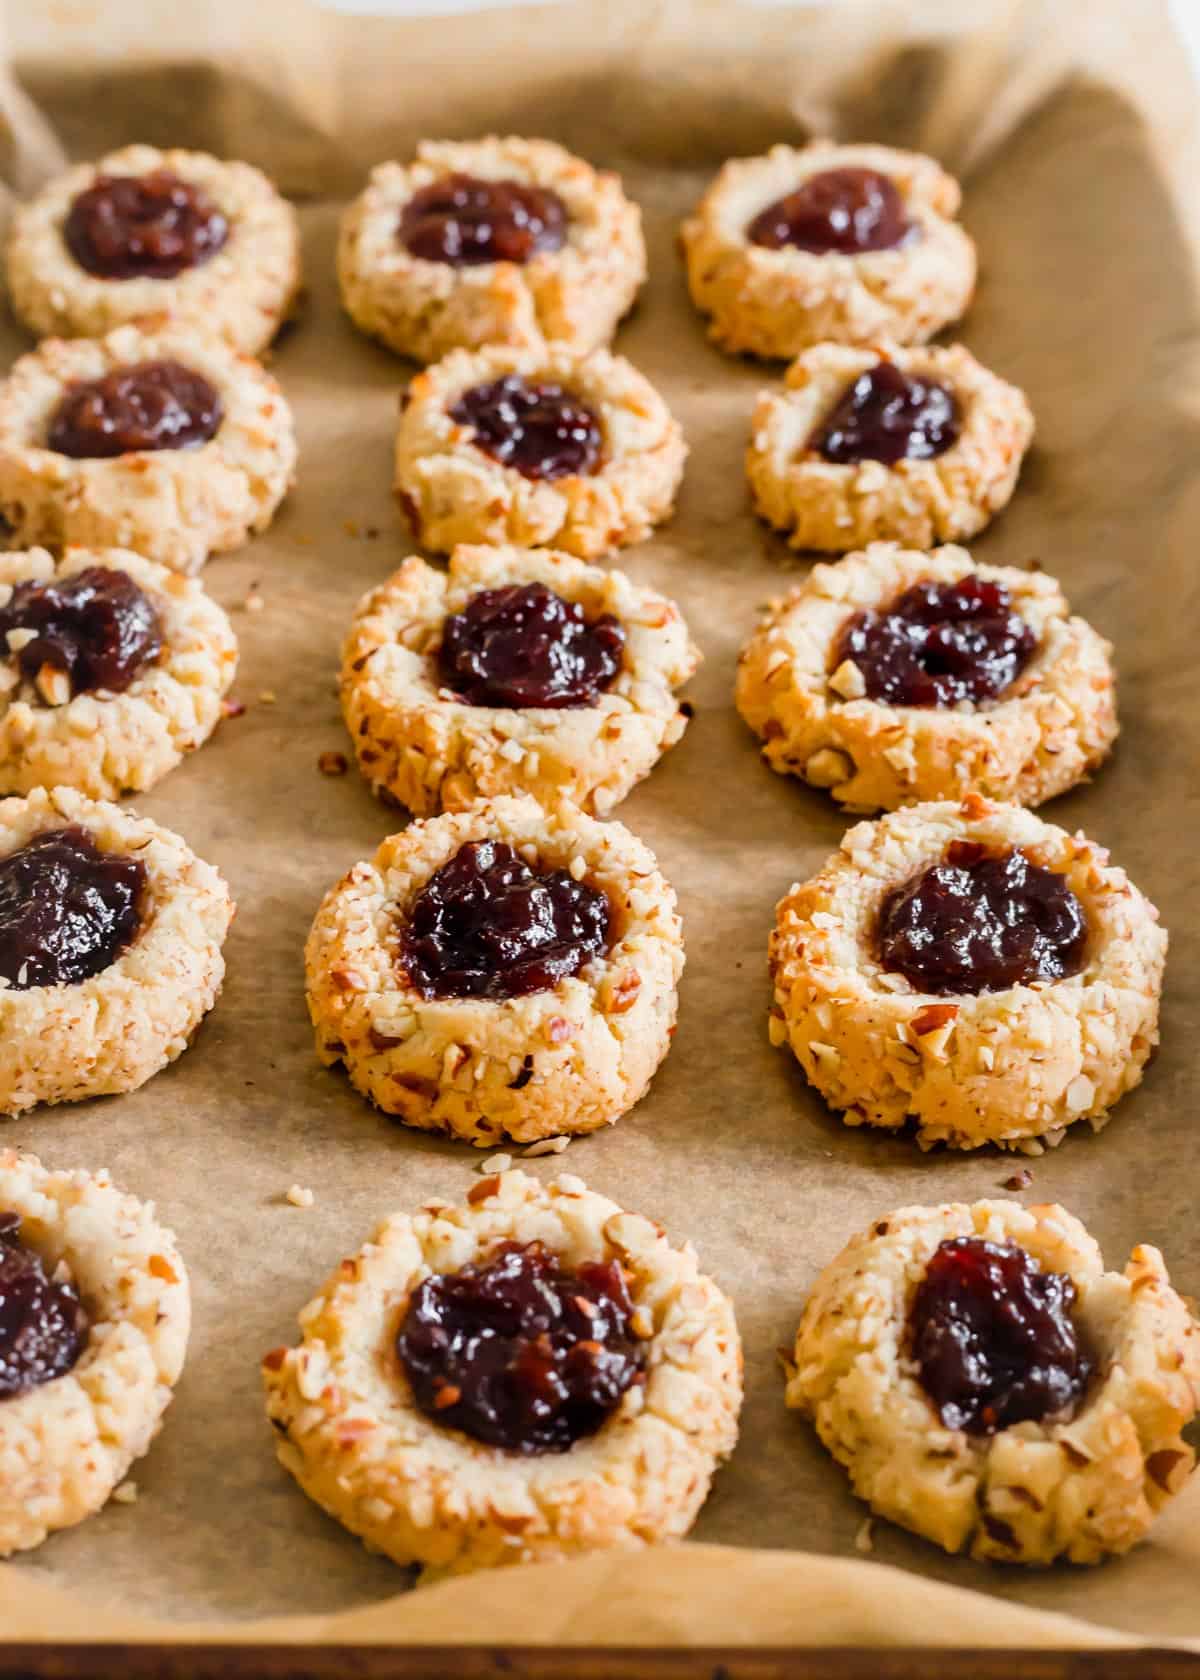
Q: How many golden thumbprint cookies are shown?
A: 15